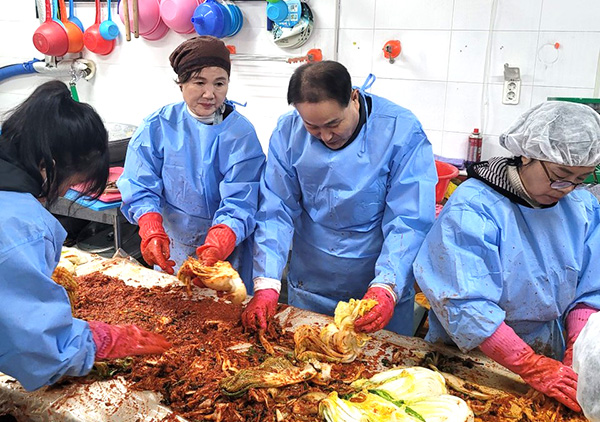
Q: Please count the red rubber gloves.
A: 7